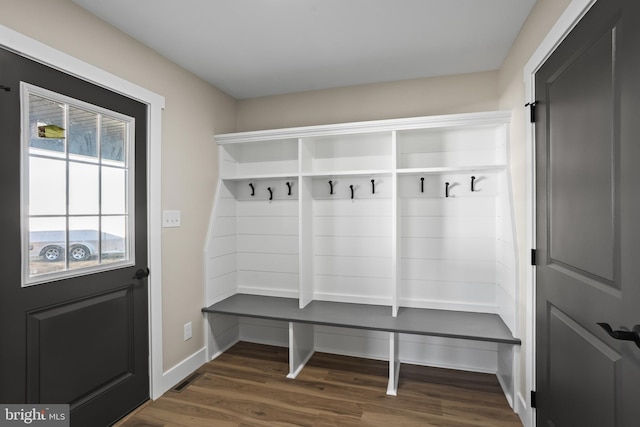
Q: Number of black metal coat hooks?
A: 9